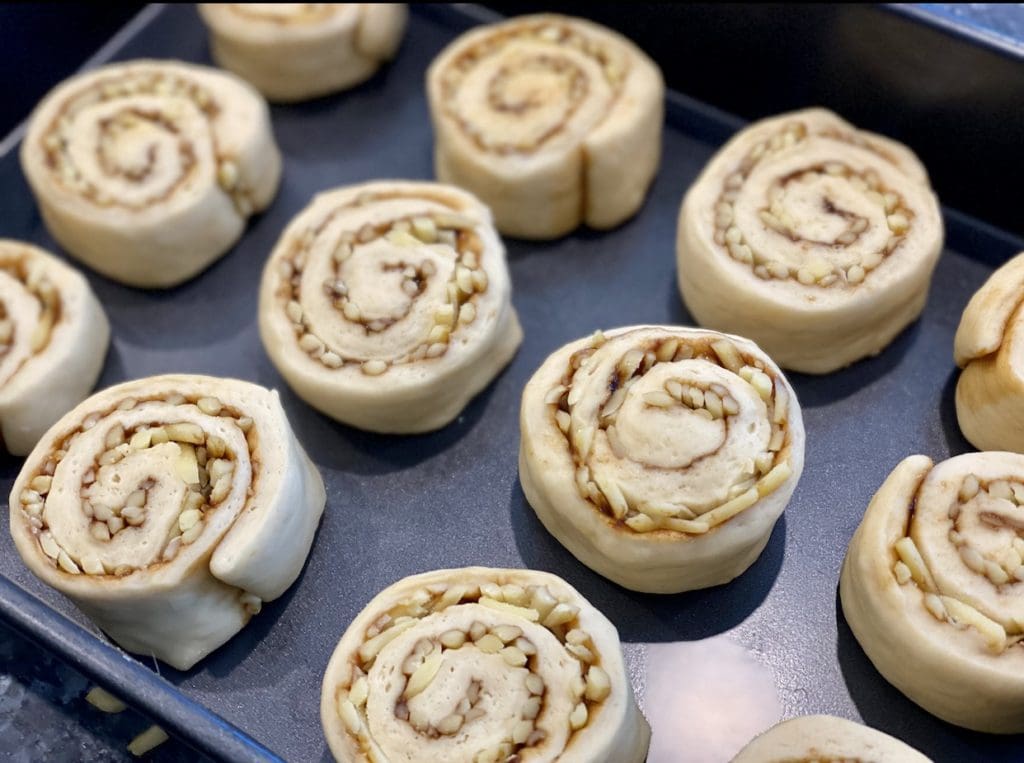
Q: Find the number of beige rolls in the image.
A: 12